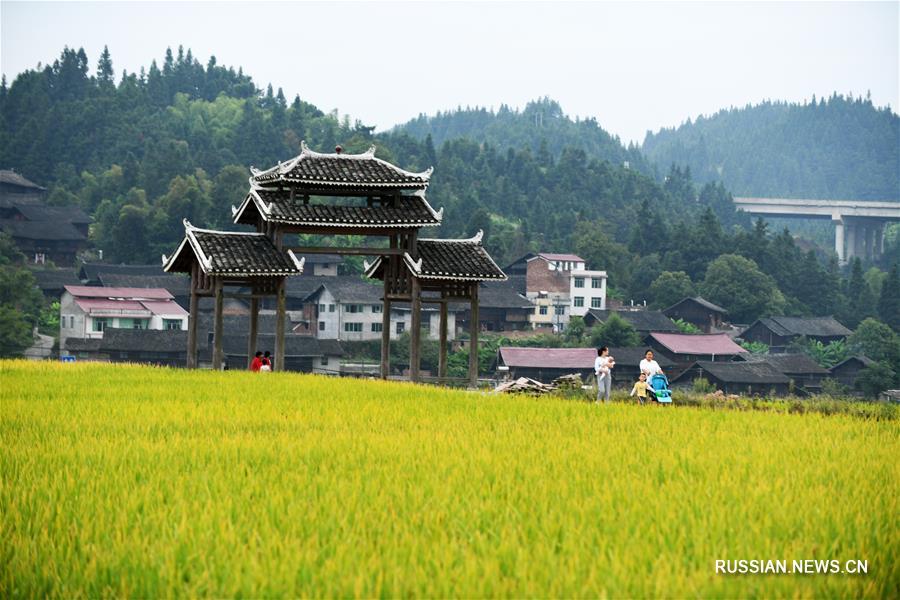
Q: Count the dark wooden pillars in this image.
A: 8